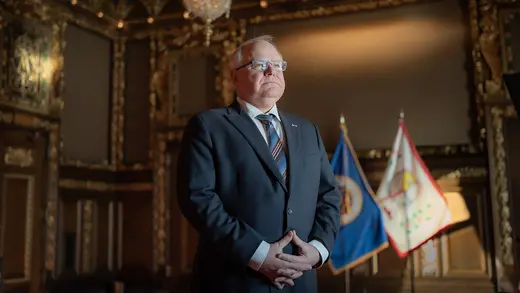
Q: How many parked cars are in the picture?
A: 0